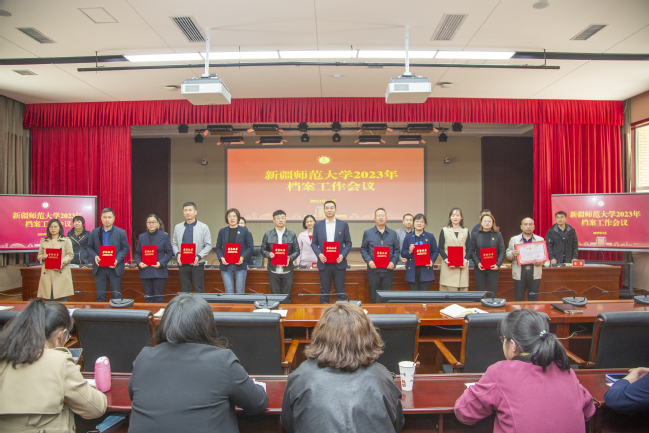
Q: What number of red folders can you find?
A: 11